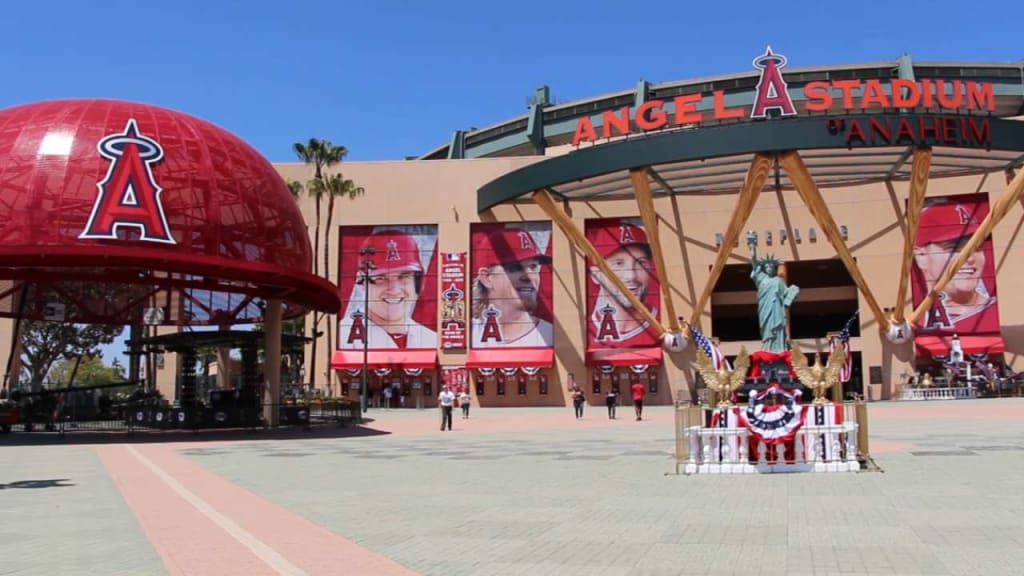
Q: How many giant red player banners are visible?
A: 4